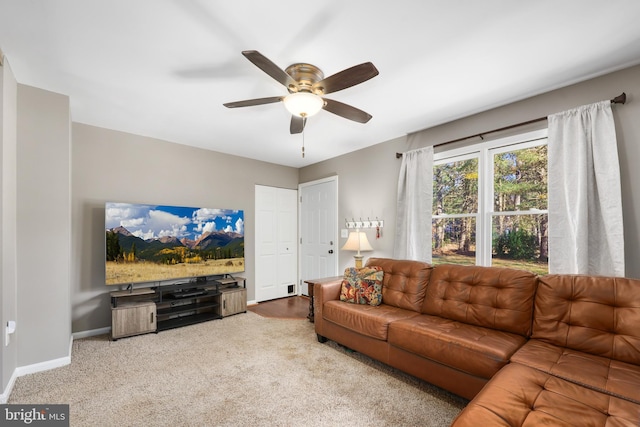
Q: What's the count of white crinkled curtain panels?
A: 2